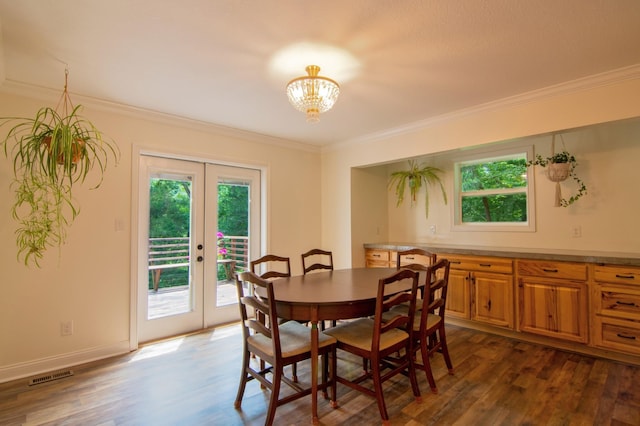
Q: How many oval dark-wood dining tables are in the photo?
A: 1